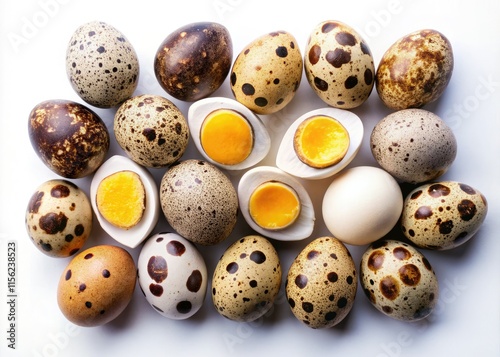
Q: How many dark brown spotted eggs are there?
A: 2